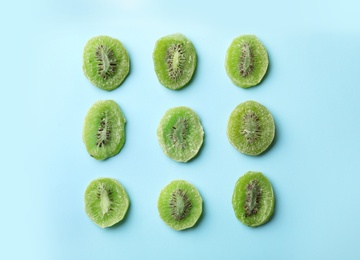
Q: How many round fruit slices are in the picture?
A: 9